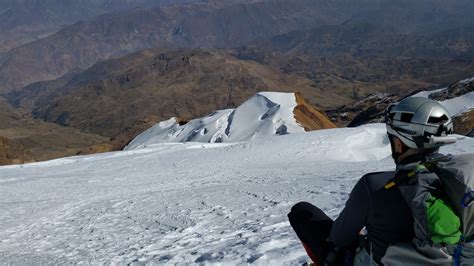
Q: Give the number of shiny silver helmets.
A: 1